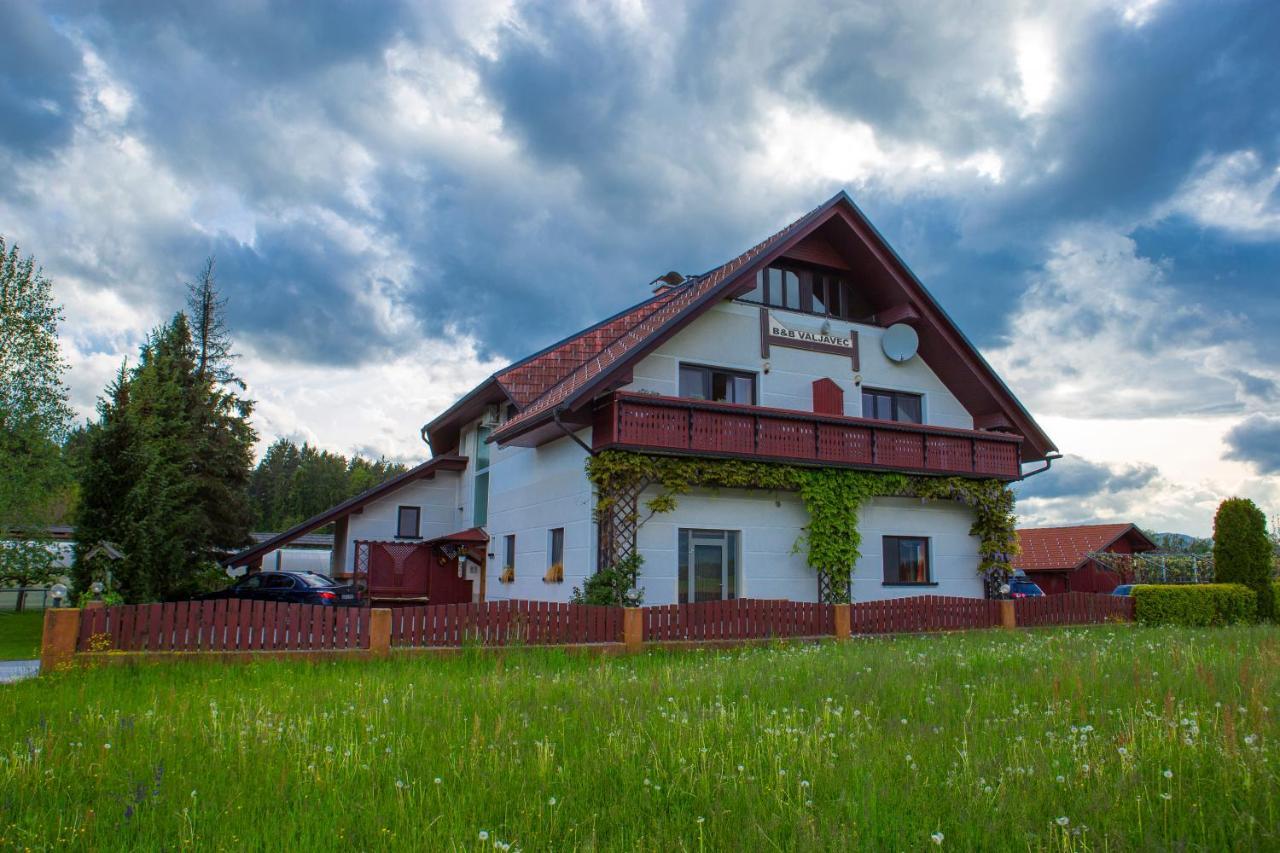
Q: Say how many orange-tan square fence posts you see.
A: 5